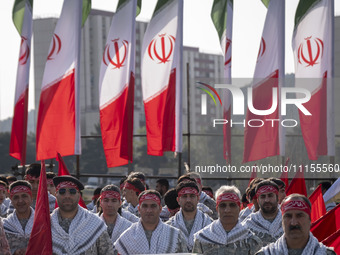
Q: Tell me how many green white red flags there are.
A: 7